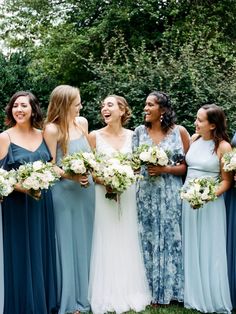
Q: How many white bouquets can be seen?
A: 7